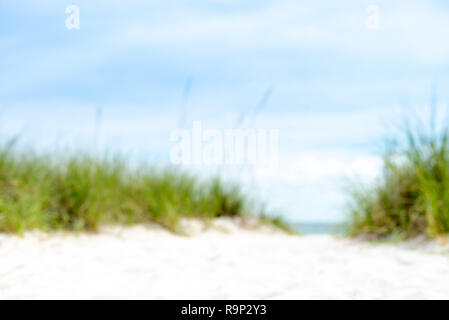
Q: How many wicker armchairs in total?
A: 0